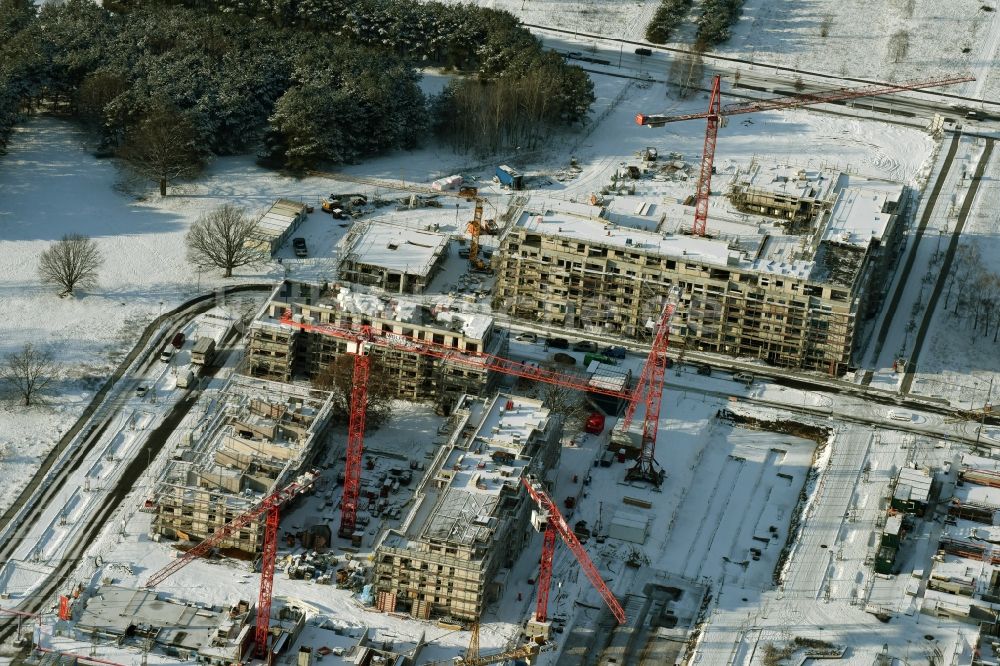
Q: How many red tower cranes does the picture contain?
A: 5